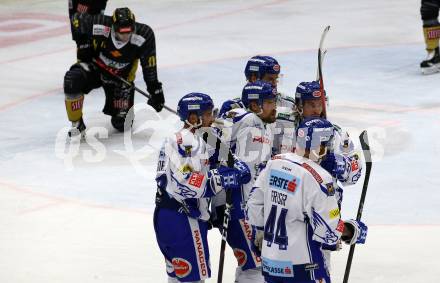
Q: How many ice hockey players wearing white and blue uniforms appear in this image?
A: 5